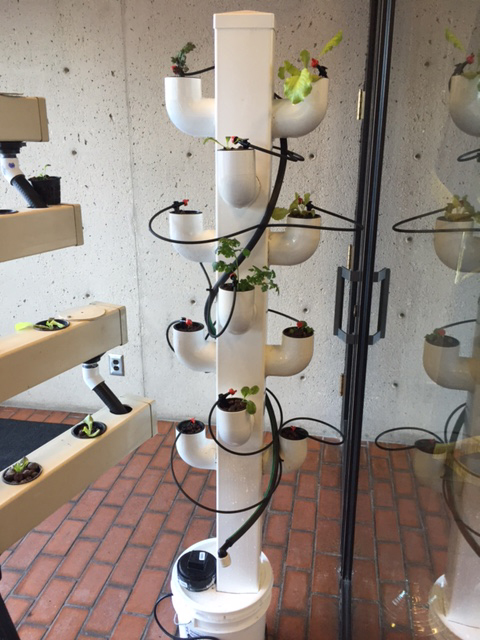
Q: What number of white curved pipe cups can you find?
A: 11